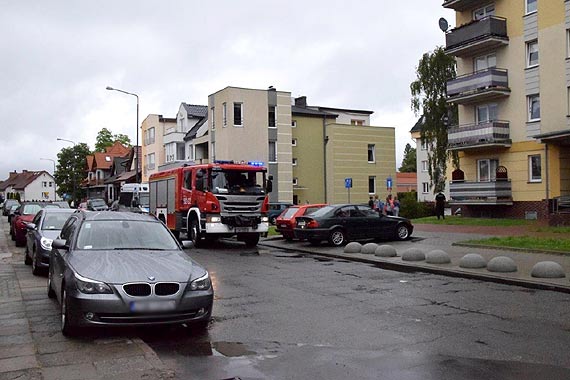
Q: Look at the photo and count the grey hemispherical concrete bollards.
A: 8